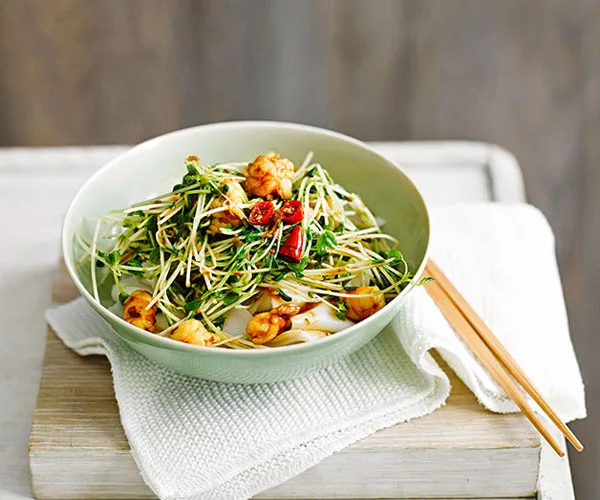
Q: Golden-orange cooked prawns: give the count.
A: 6